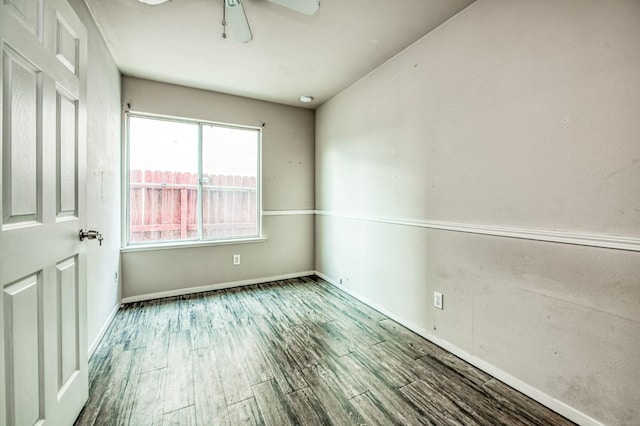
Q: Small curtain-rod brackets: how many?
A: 2